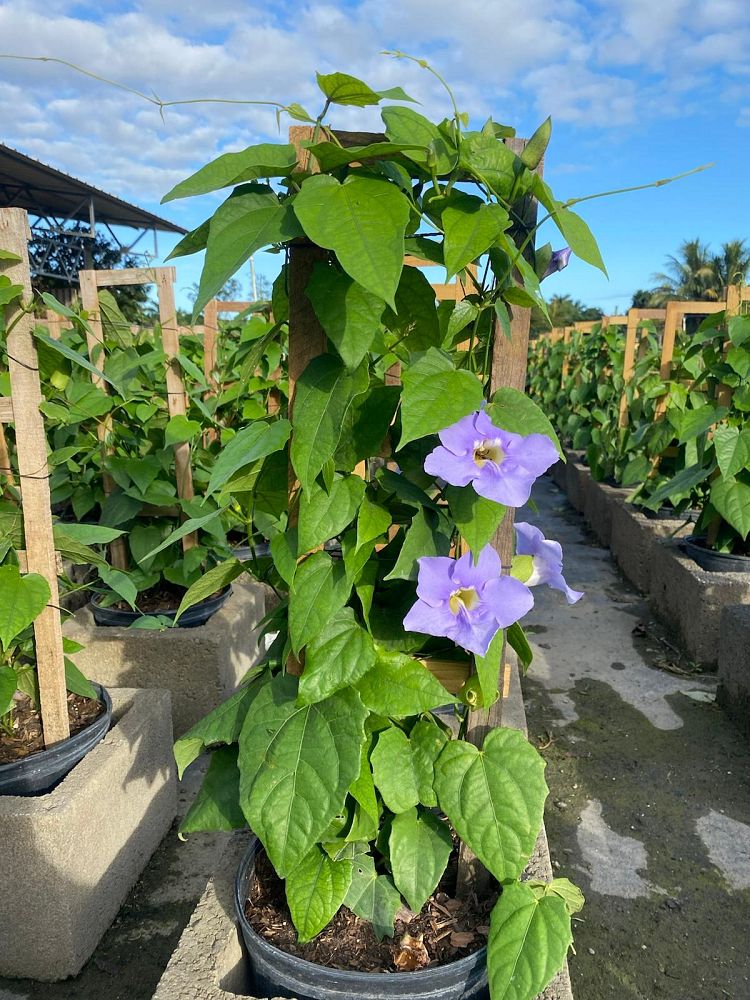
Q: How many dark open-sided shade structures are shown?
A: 1